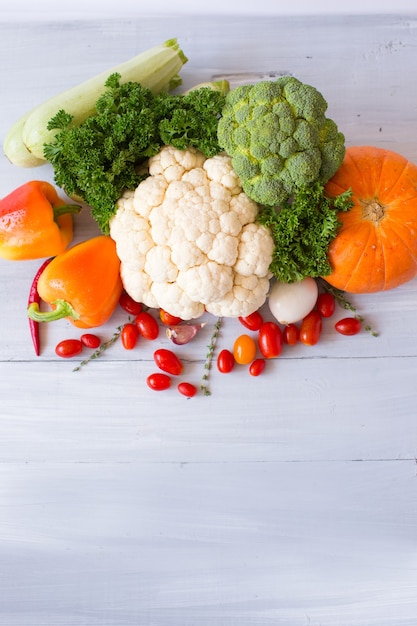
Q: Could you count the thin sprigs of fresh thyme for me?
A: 3